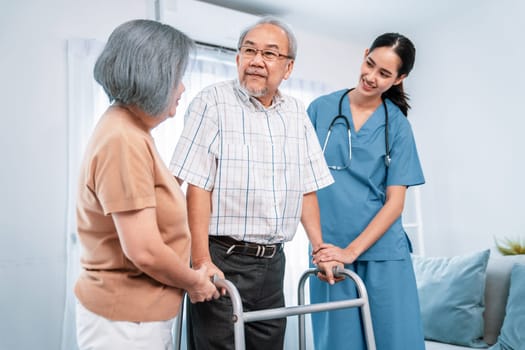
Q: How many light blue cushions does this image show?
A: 2